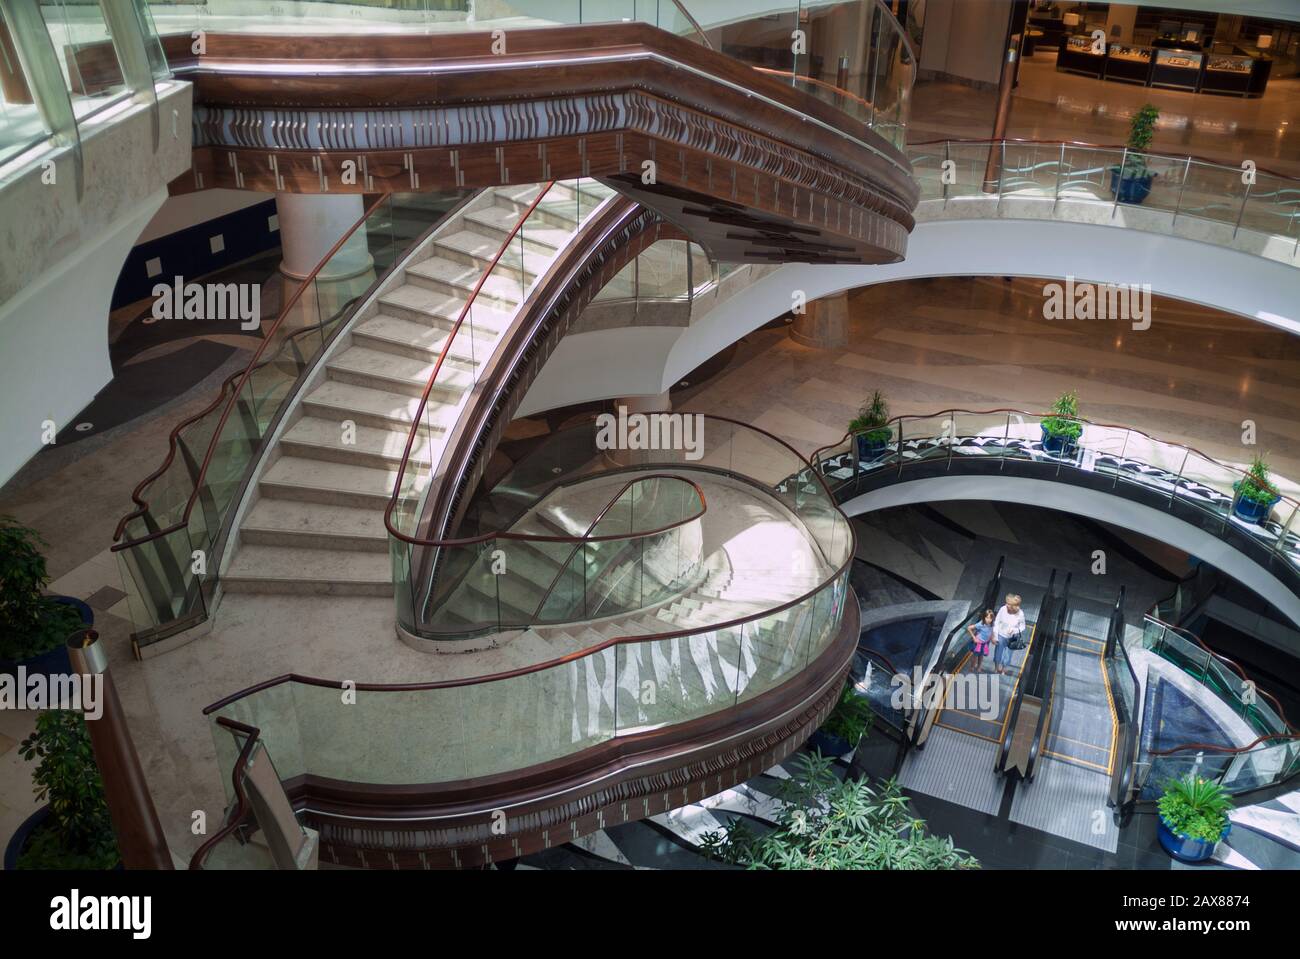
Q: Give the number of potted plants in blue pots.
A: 8